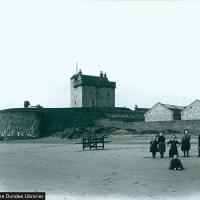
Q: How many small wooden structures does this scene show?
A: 1